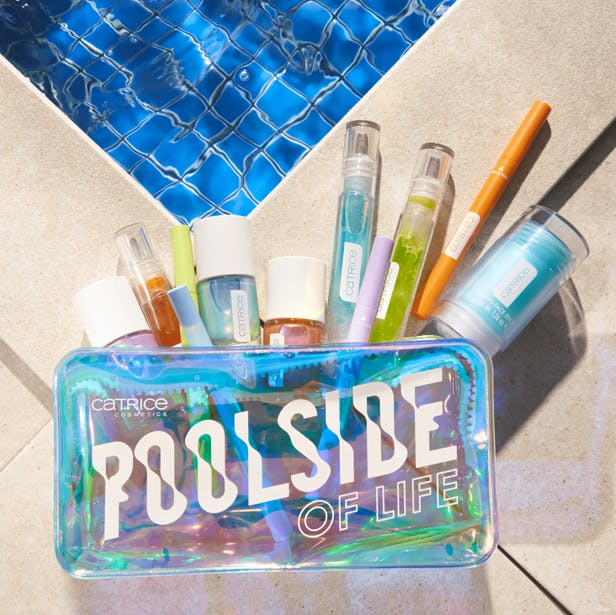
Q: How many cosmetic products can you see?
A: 11